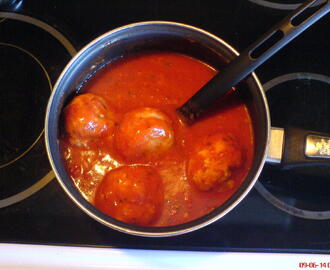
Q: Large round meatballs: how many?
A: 4